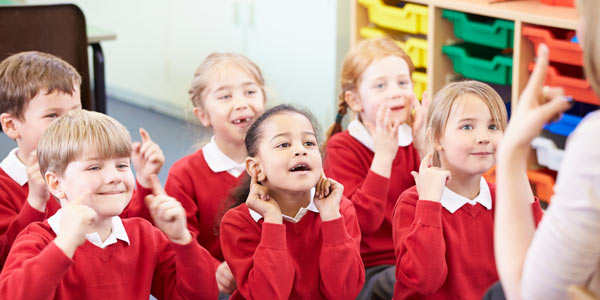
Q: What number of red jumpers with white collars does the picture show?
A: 6